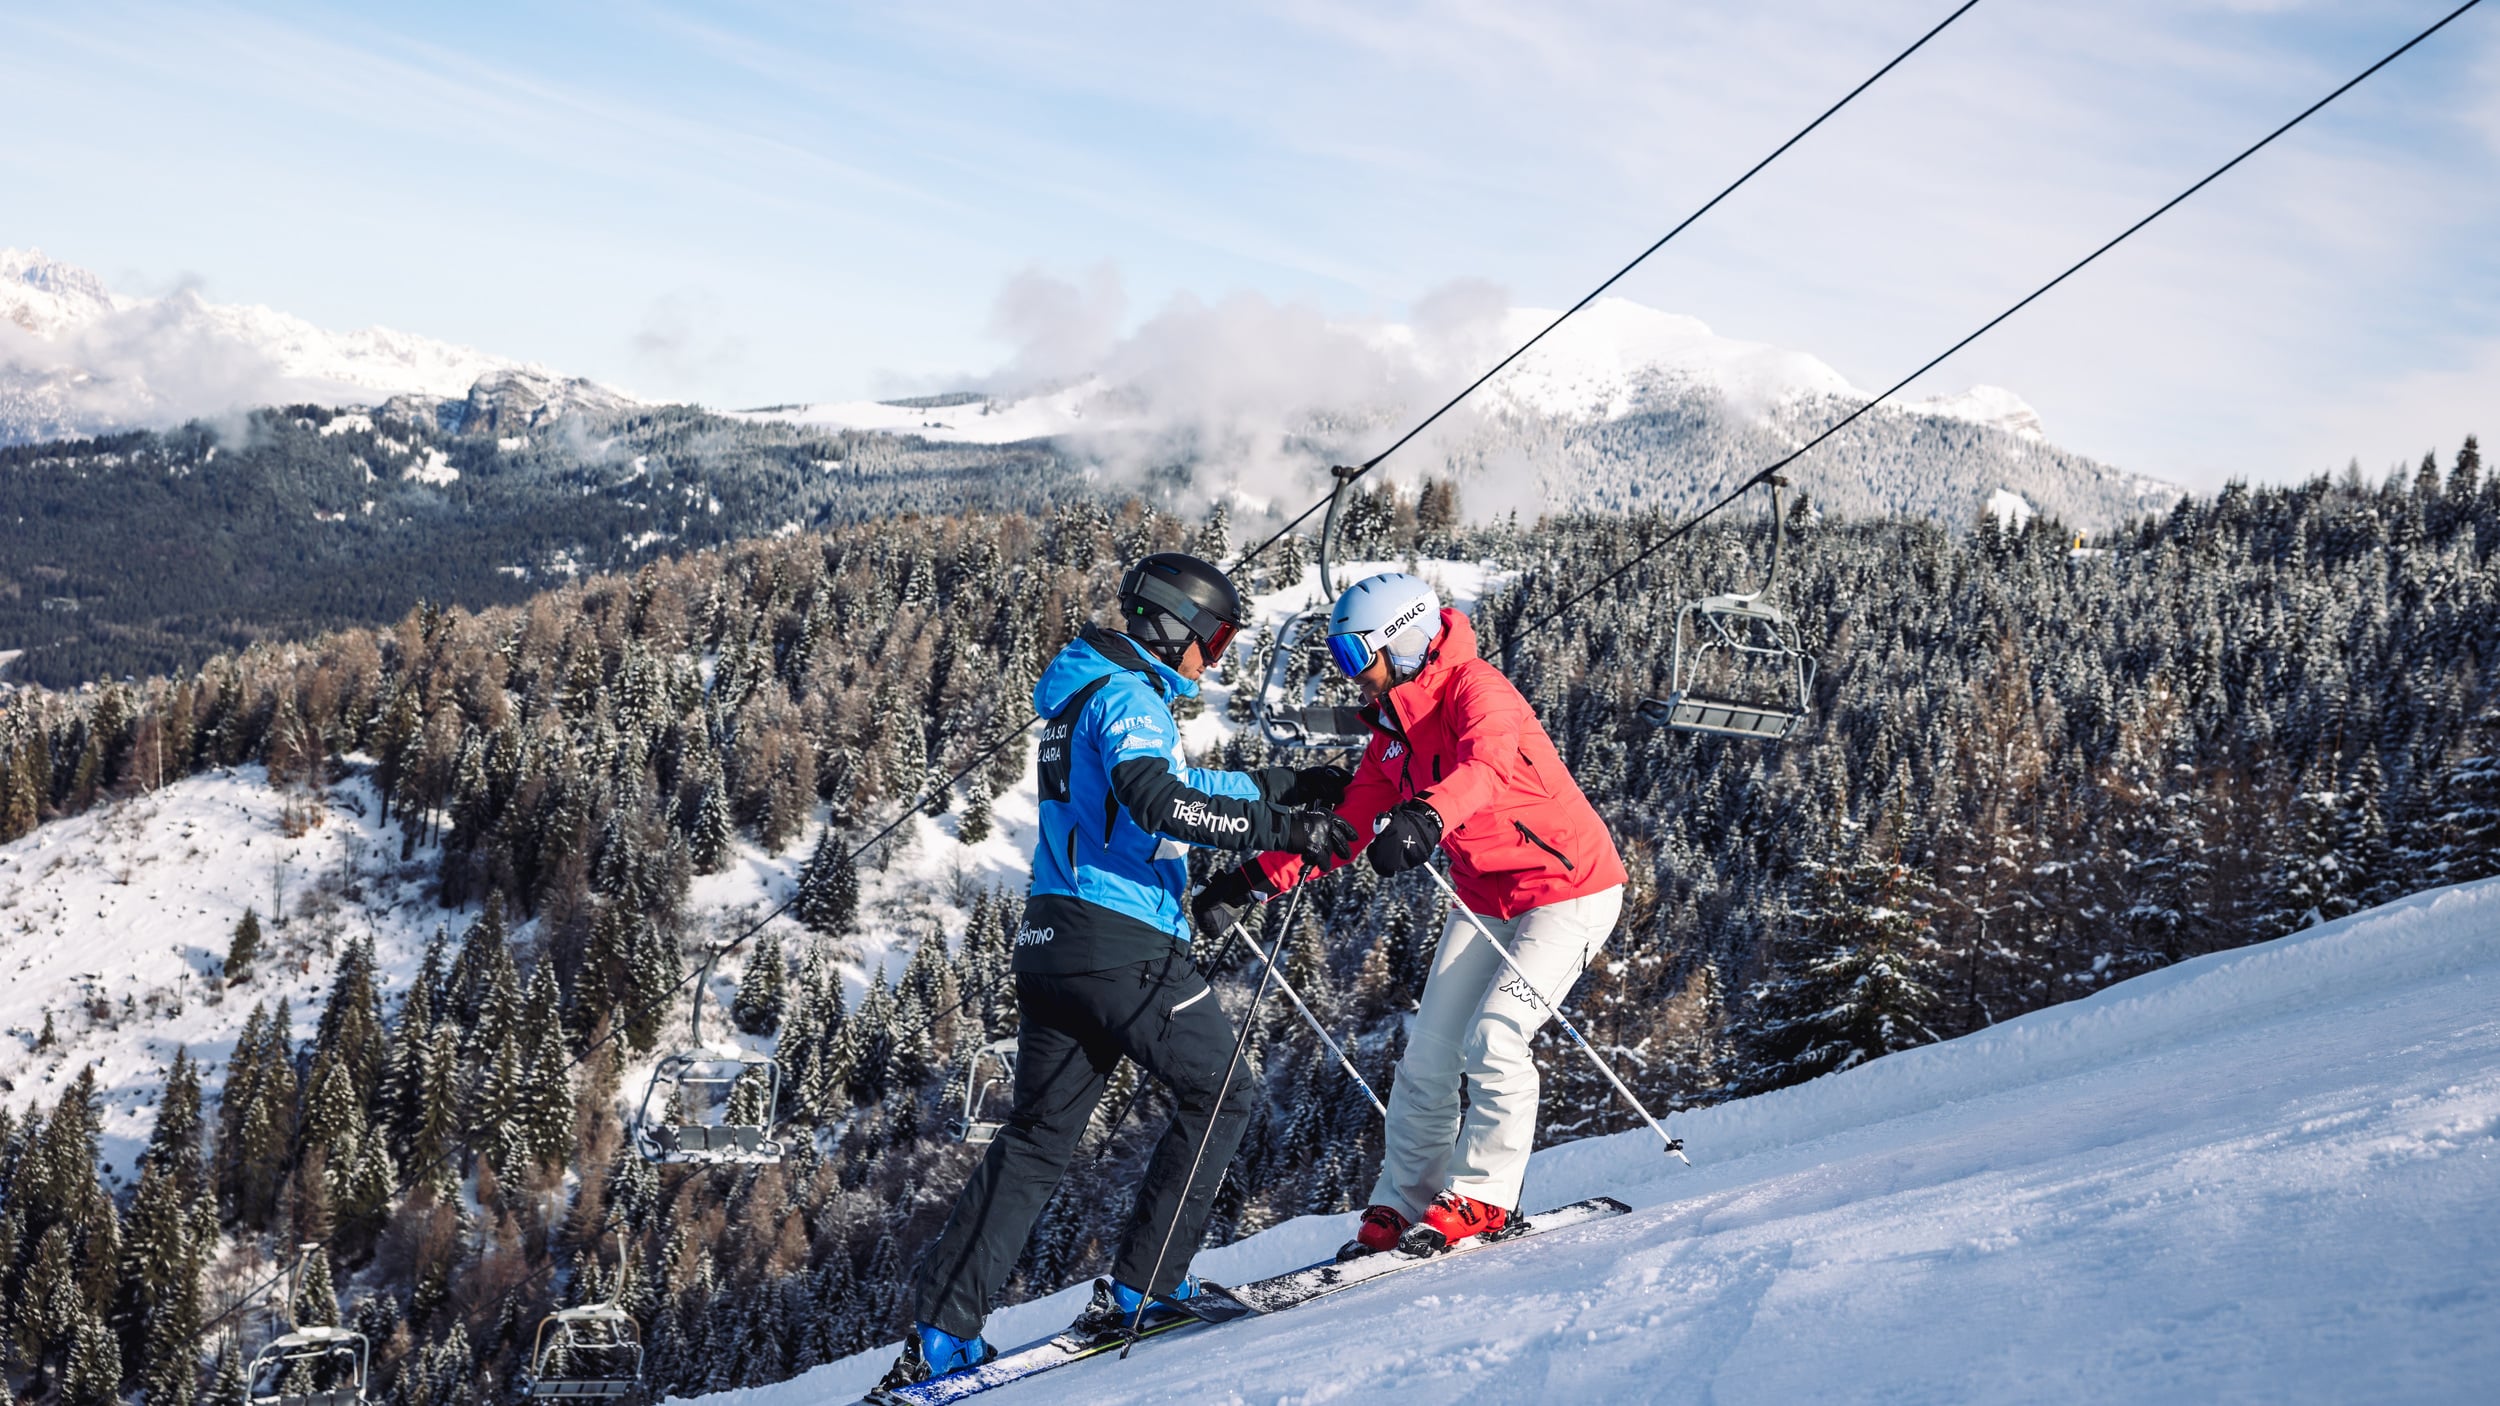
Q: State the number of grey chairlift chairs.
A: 6